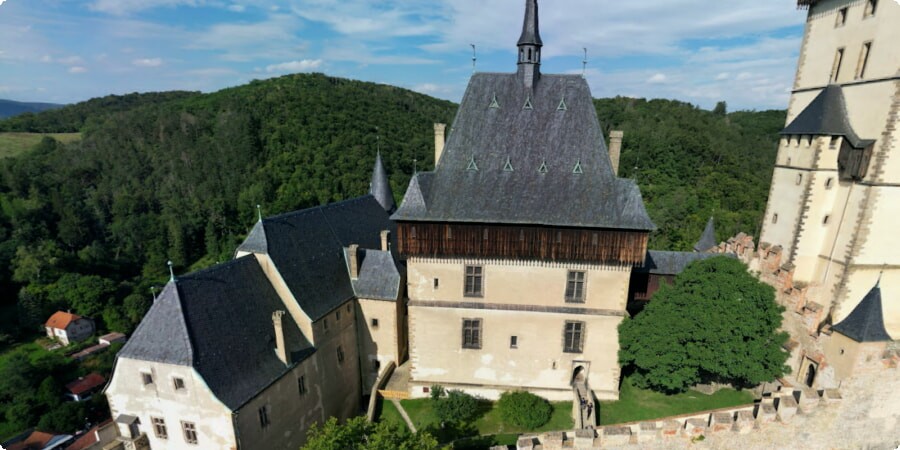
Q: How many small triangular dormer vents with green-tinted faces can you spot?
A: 7